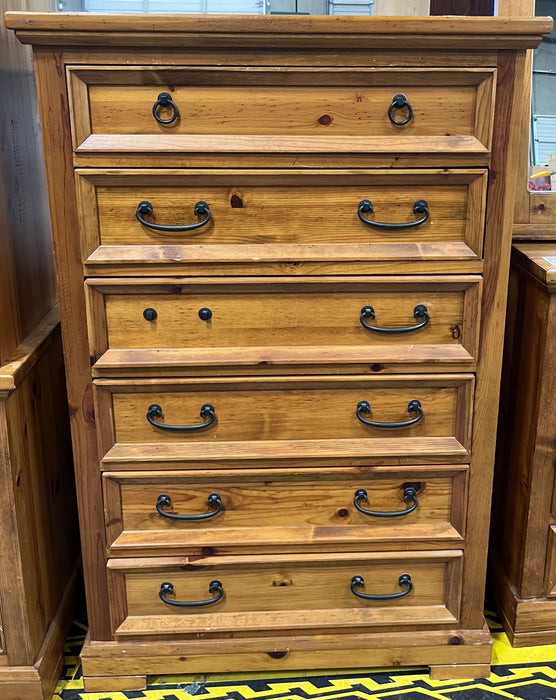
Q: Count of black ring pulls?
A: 2